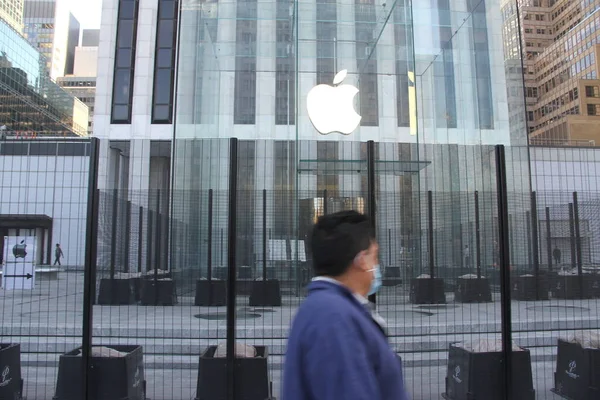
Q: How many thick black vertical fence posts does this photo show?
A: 4